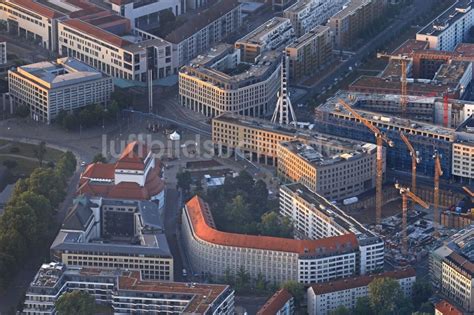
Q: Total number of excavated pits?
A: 1